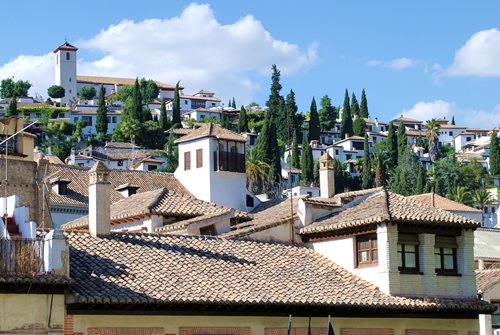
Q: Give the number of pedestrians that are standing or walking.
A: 0